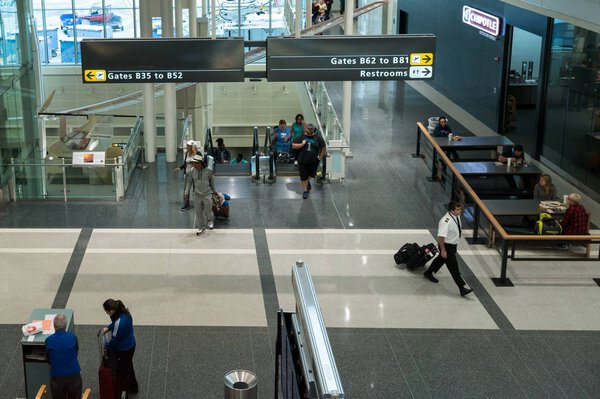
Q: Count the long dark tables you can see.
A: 3